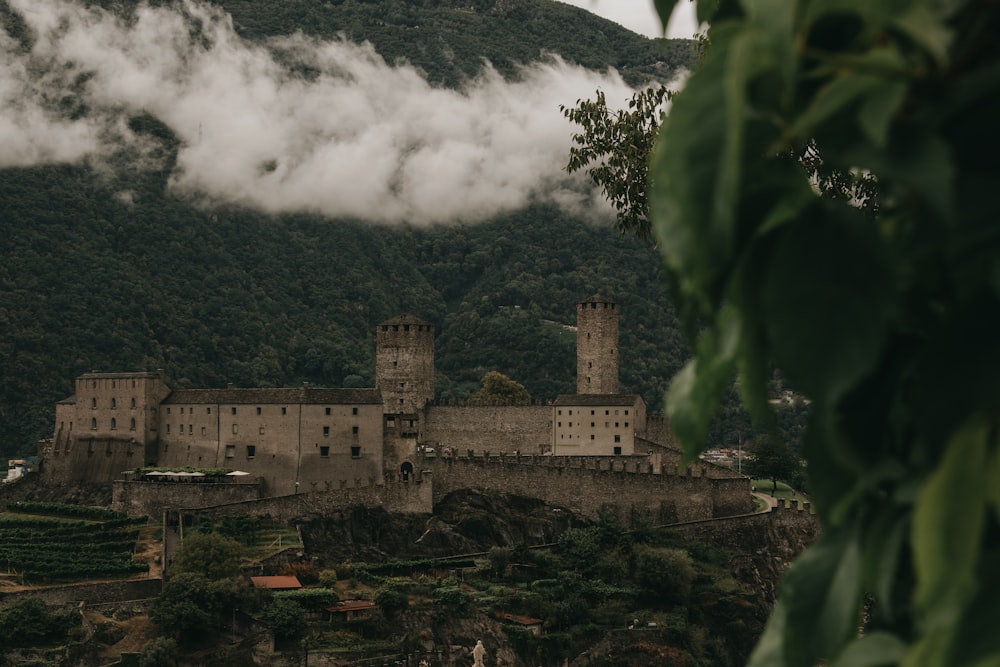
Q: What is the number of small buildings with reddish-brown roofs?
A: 3